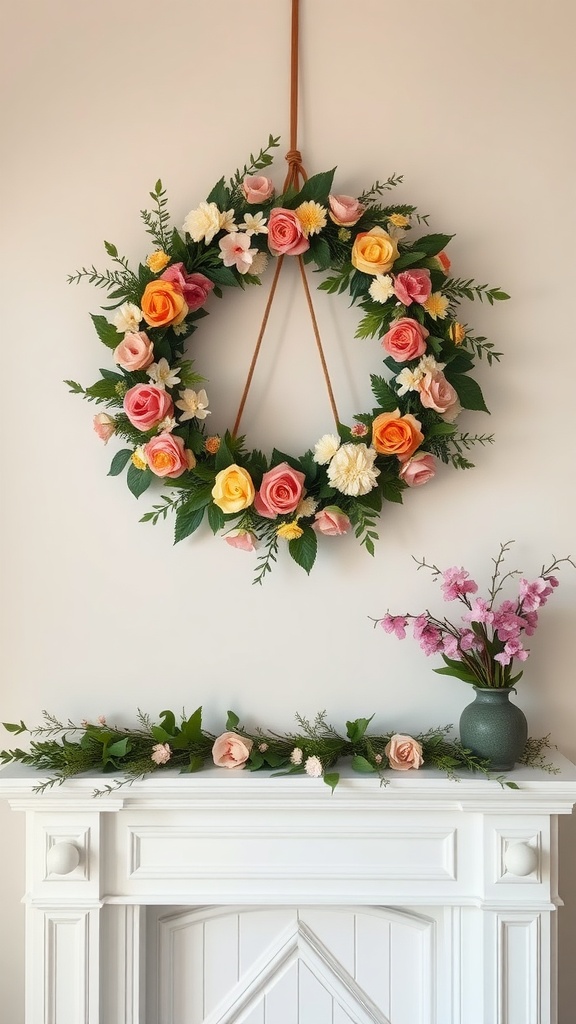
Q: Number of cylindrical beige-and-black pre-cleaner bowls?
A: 0